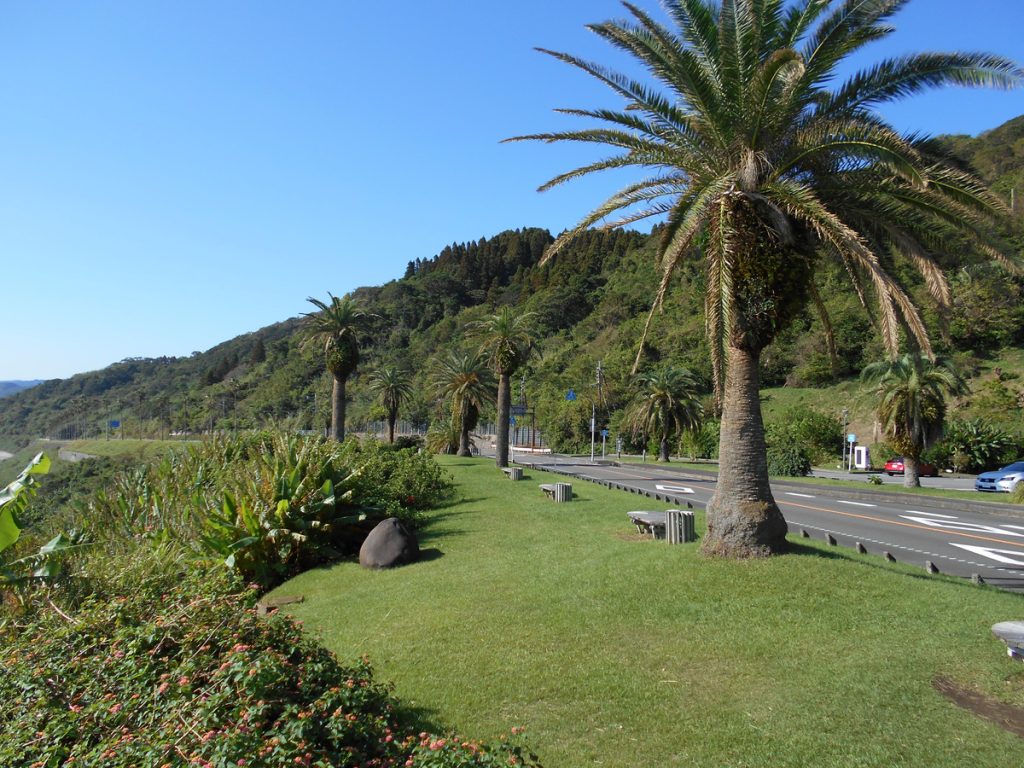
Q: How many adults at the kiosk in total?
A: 0